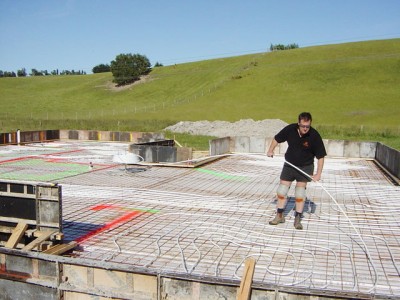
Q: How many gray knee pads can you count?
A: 2